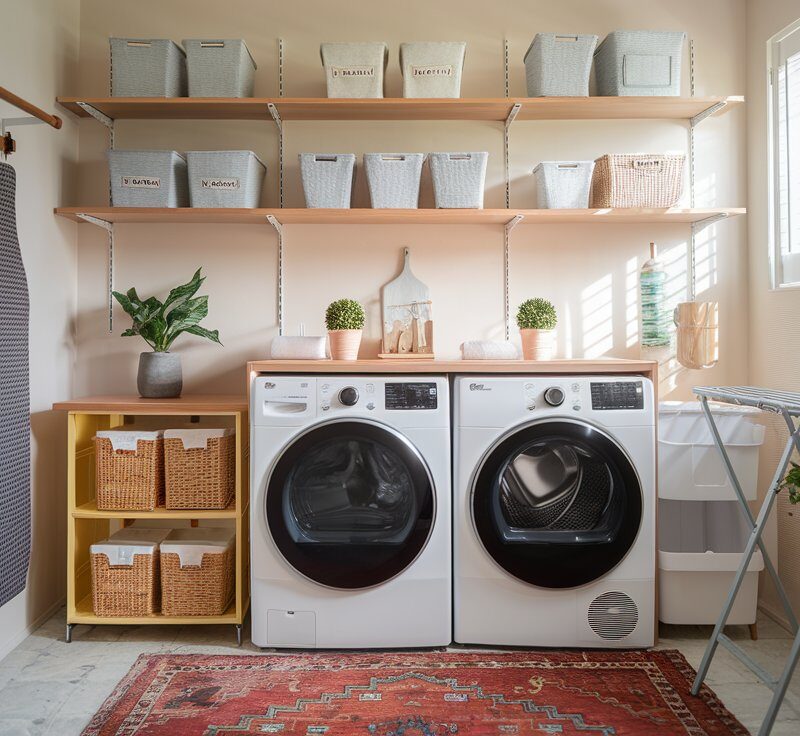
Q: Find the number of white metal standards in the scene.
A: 4